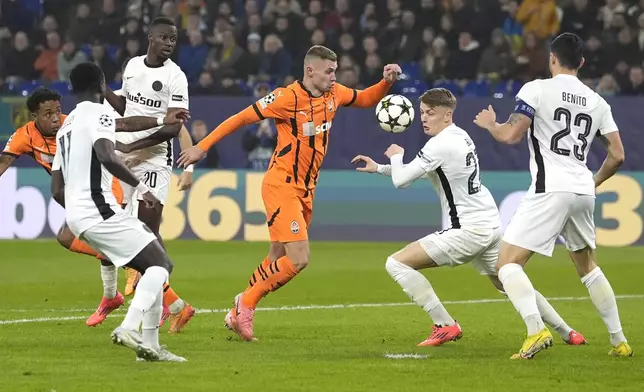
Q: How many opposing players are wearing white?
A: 4